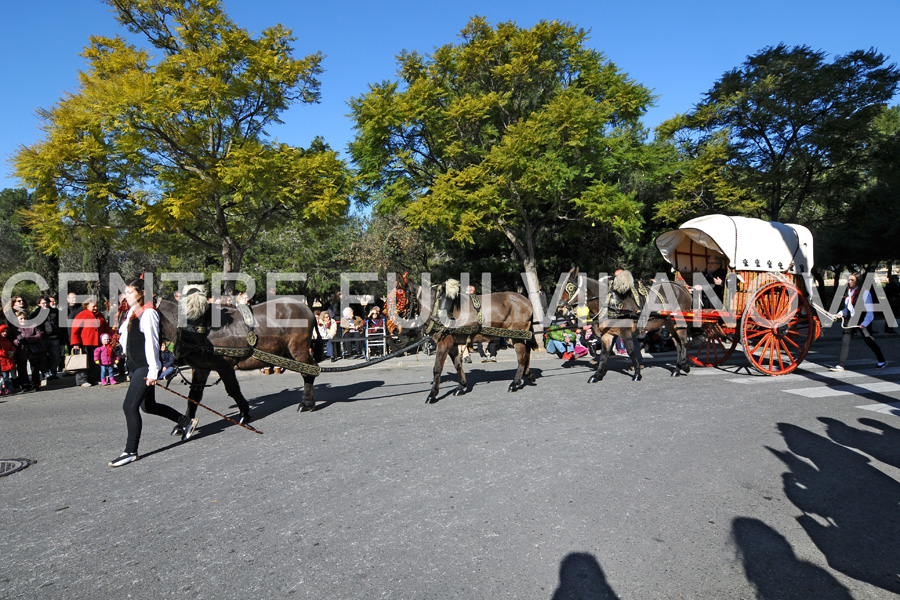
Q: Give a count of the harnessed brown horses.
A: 3